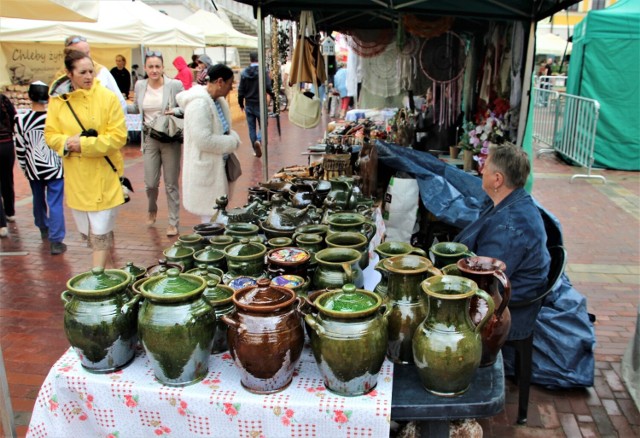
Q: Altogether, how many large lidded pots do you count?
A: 4